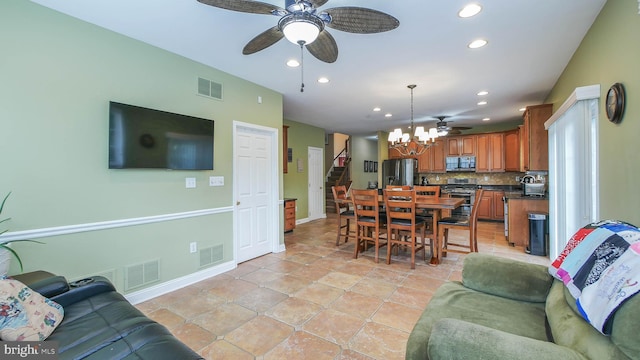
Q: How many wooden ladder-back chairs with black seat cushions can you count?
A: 6